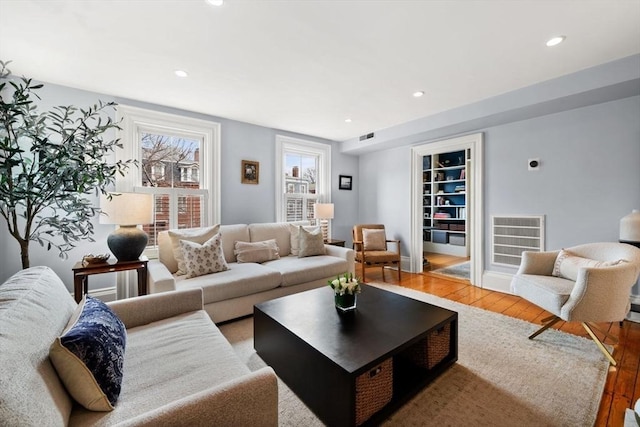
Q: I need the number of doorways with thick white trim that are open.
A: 1